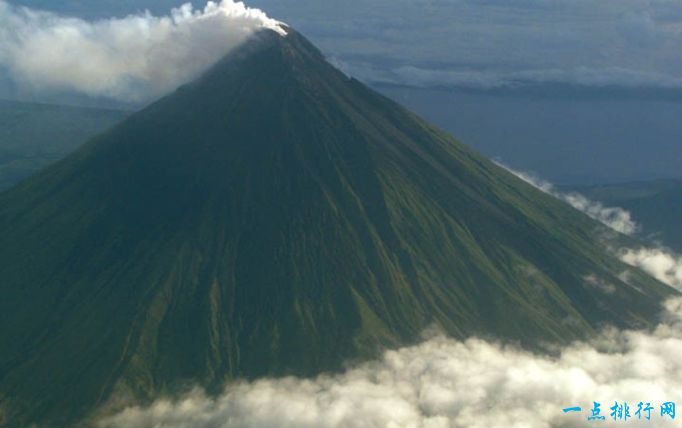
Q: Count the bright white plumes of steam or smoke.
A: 1